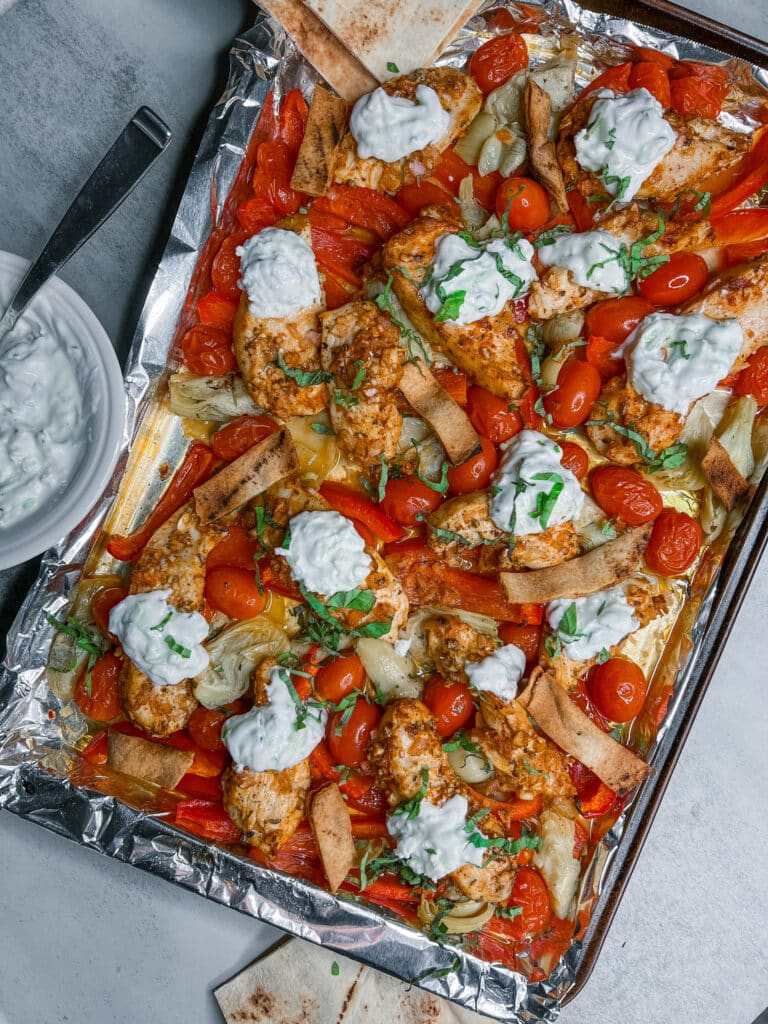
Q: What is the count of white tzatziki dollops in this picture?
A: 13